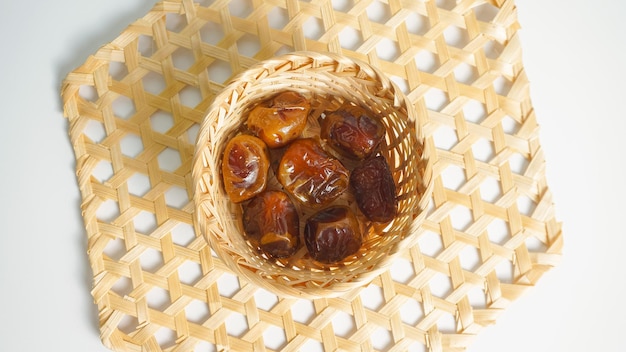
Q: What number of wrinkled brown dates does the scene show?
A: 7